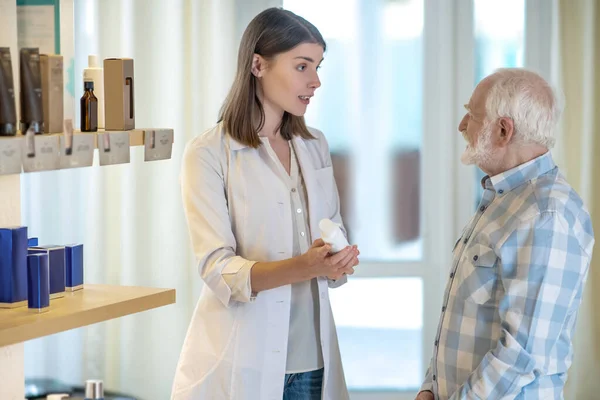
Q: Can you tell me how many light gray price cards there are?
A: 5